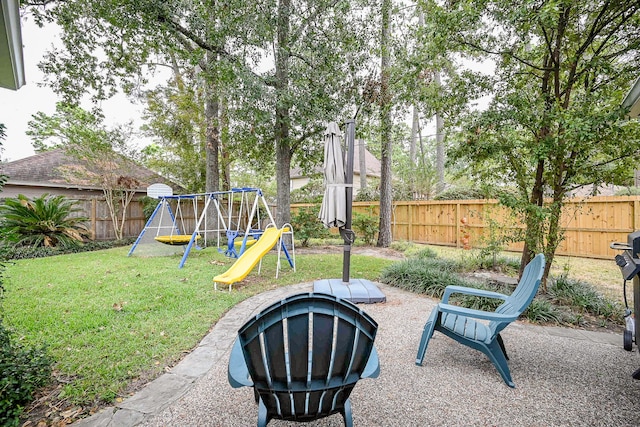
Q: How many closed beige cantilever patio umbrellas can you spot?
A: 1